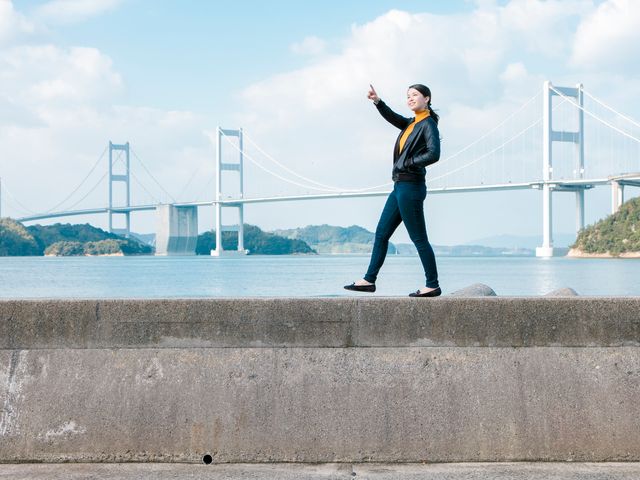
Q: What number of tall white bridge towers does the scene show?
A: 3